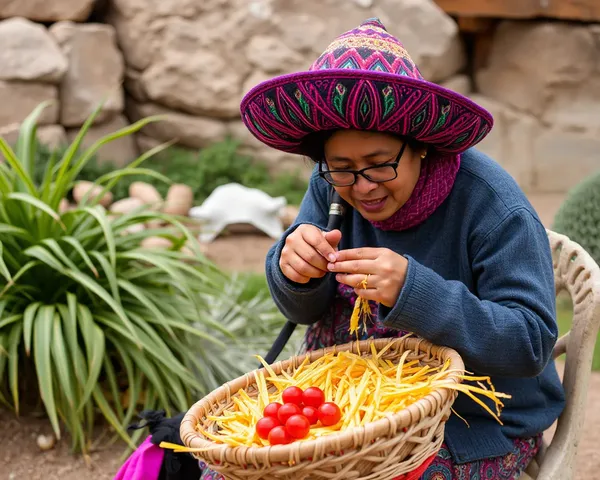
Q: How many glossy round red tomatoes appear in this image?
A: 9